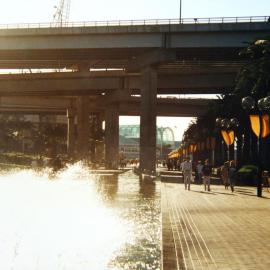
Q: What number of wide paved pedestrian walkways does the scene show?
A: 1